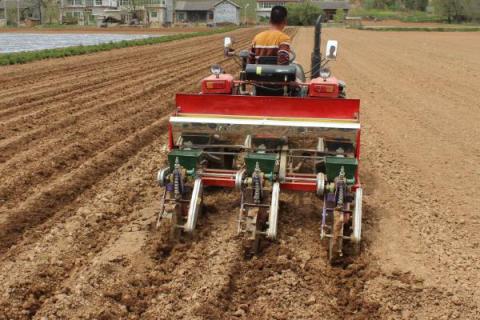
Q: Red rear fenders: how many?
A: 2